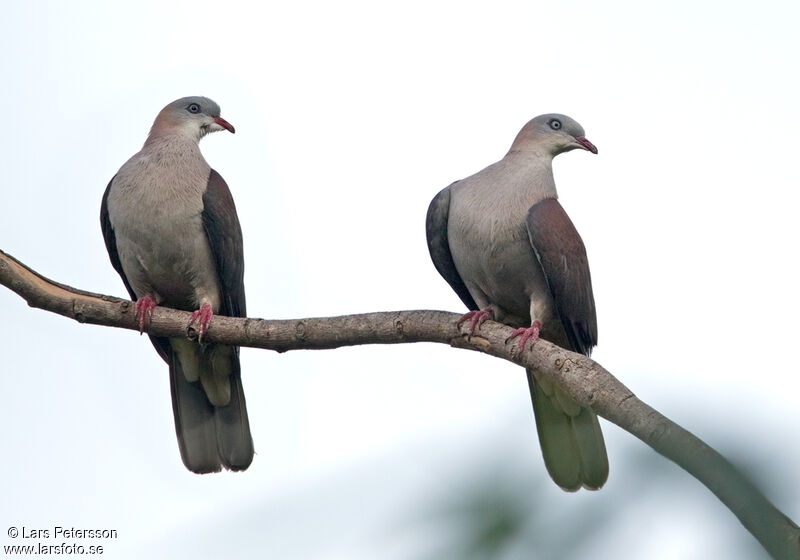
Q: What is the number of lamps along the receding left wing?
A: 0